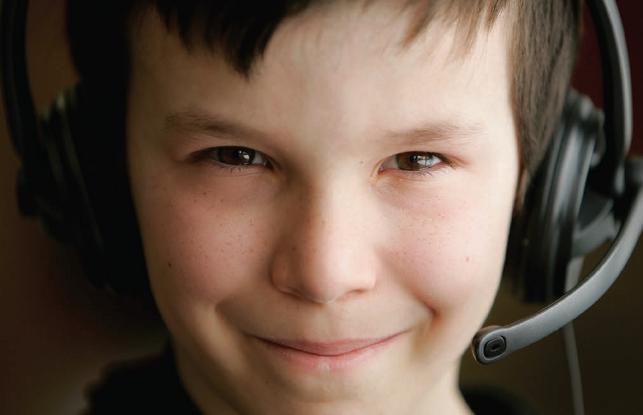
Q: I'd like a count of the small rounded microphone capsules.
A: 1